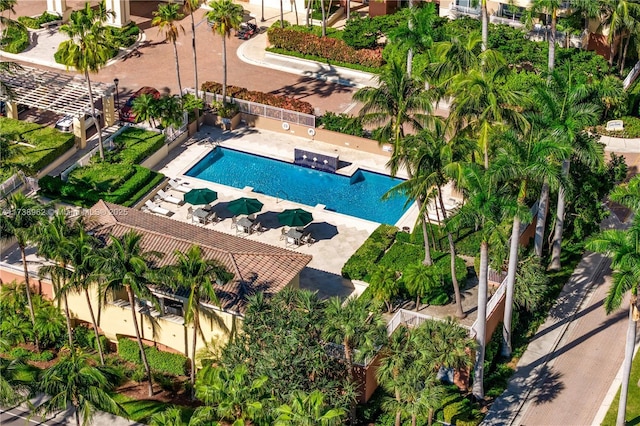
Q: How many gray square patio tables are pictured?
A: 3